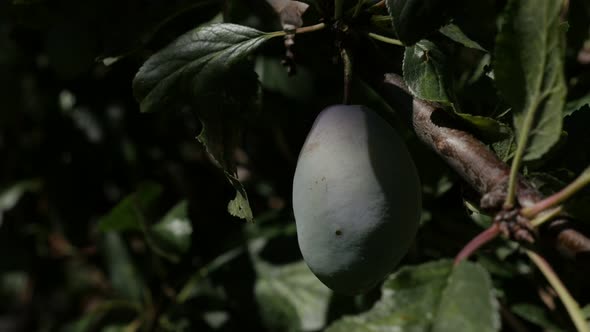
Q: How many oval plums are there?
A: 1